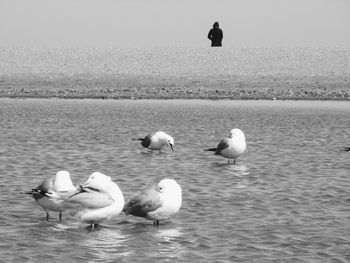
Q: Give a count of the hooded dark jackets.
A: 1